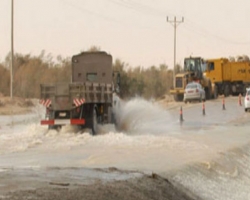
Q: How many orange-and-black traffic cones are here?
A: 4